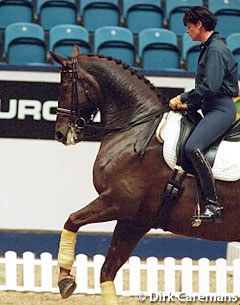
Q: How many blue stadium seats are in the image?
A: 12